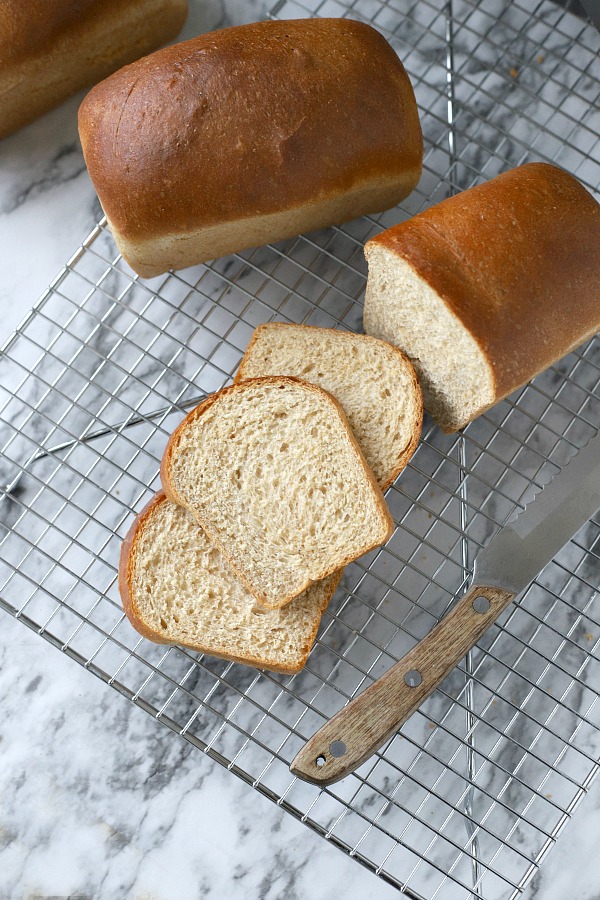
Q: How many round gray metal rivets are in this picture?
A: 3